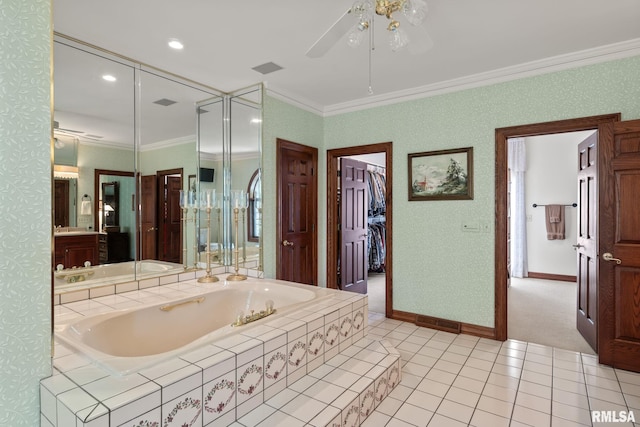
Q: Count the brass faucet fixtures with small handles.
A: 1